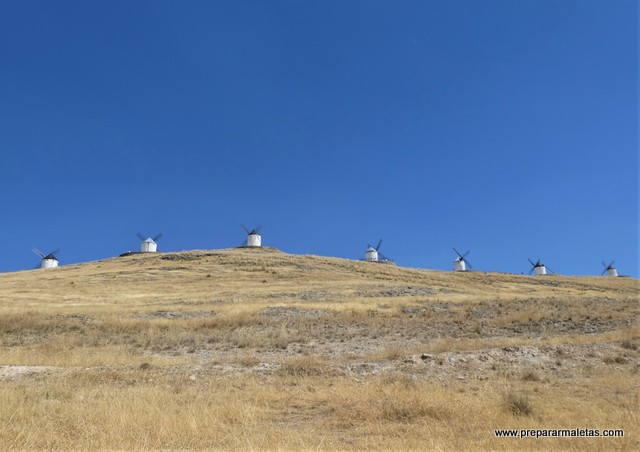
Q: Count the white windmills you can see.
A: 7